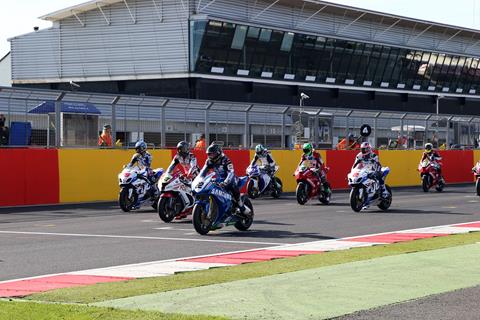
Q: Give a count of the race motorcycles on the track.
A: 8